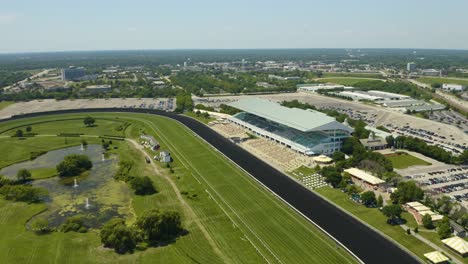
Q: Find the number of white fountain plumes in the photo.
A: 4